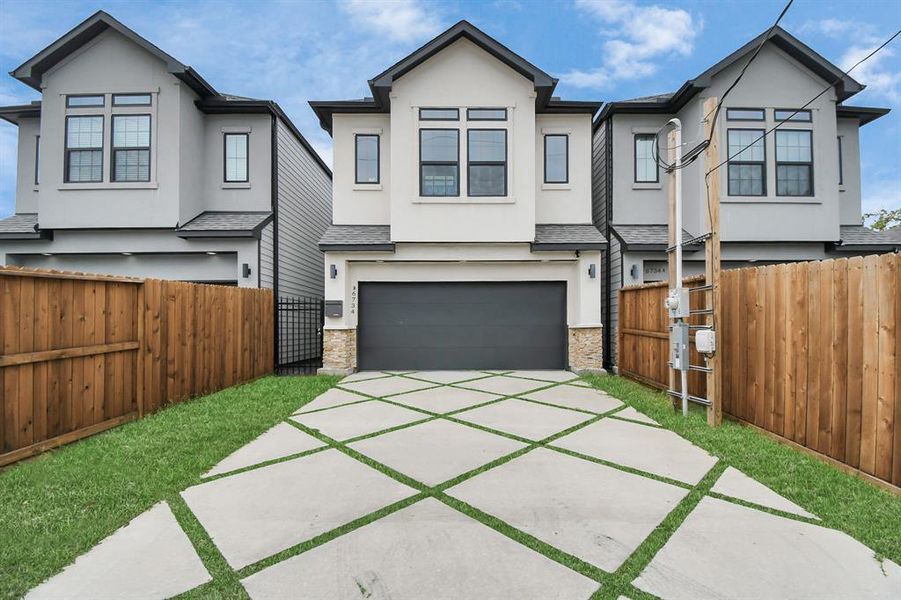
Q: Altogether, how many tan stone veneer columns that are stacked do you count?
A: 2